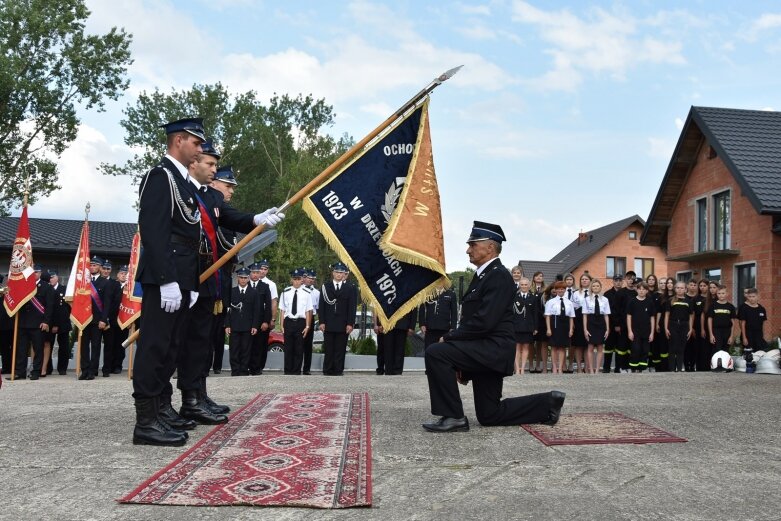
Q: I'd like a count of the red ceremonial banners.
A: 3